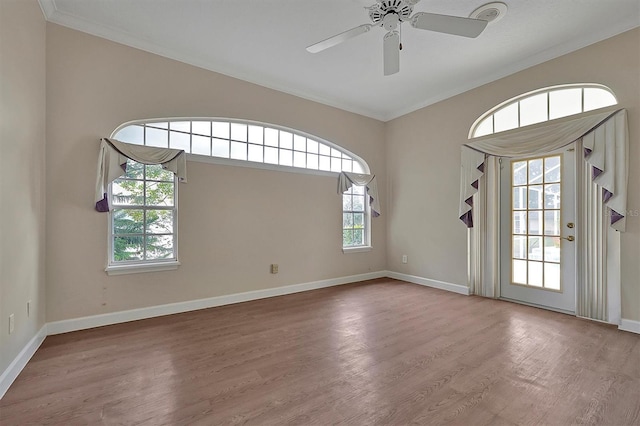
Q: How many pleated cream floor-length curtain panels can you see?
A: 2